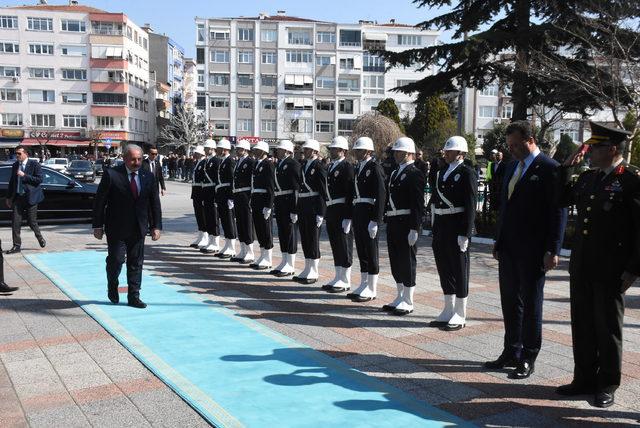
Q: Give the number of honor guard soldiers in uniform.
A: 11